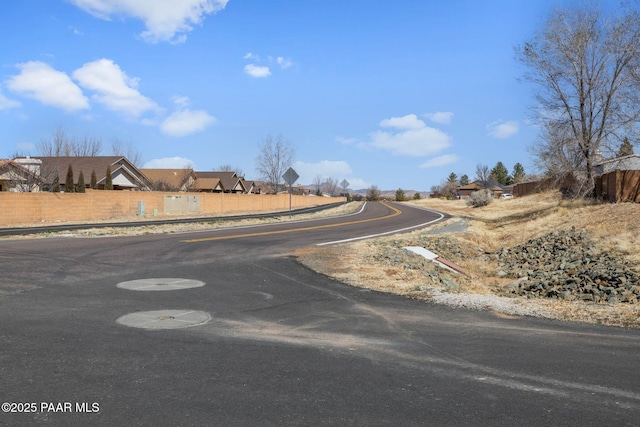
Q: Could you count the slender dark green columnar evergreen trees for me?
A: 5